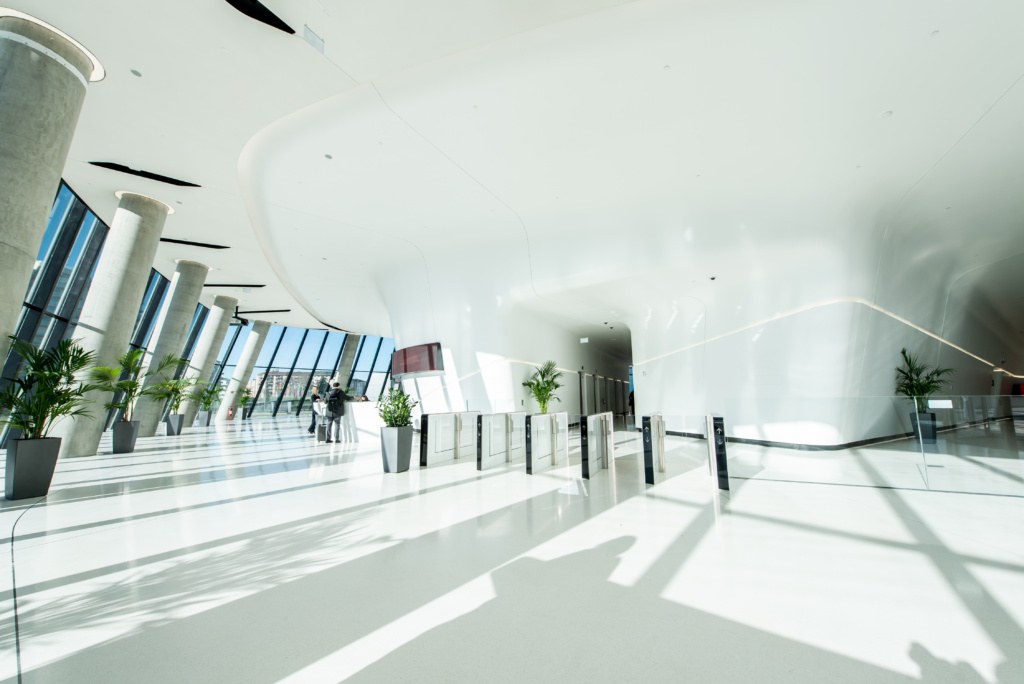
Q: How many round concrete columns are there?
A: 6